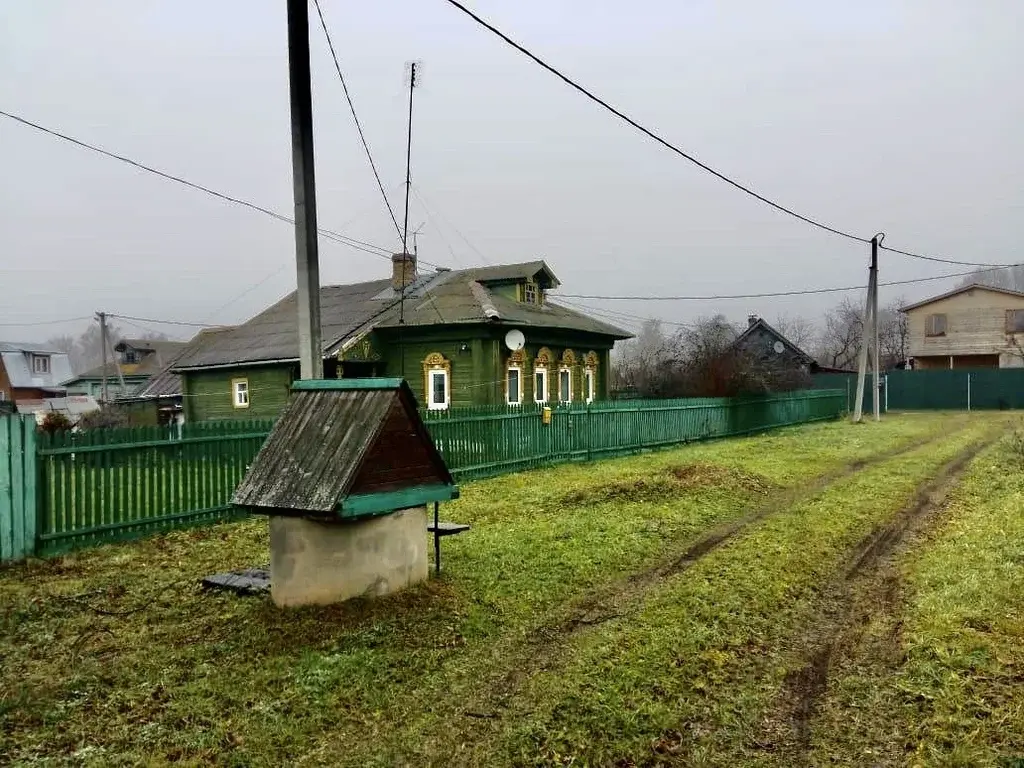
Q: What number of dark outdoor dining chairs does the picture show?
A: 0